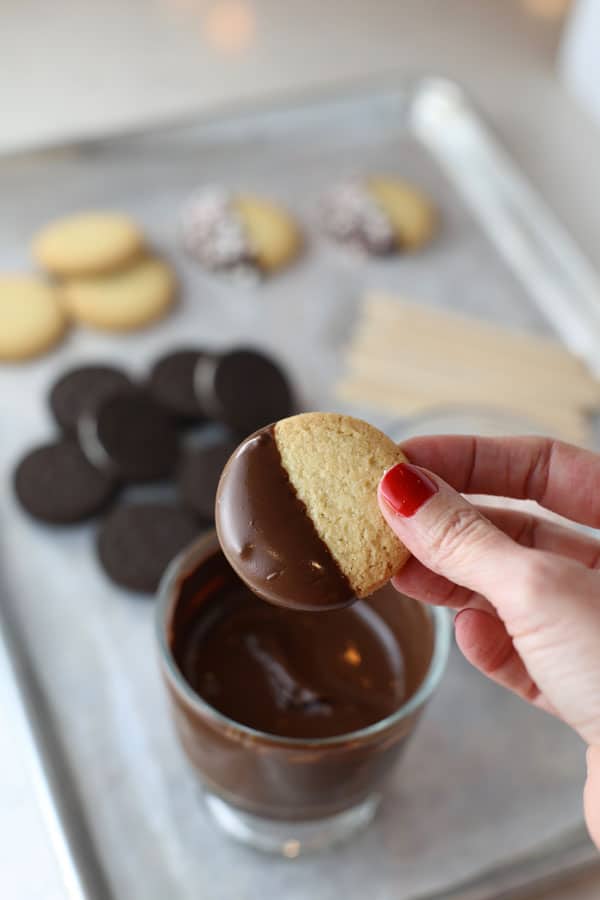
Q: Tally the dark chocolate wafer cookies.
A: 7